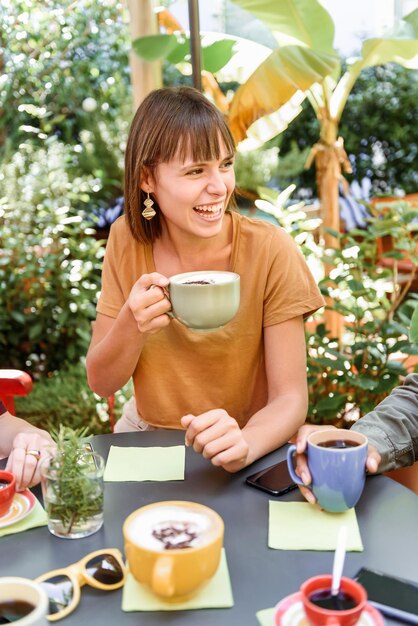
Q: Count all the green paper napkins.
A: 5